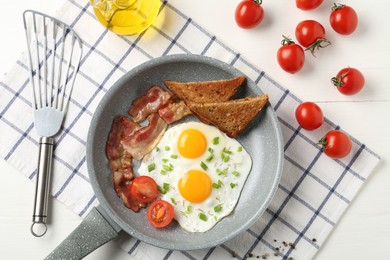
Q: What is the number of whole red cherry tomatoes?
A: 8